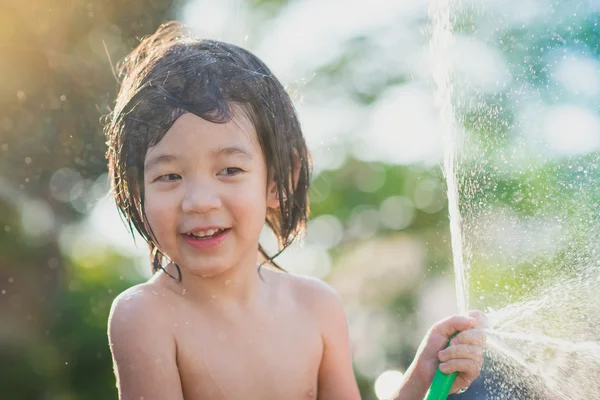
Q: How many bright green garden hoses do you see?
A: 1